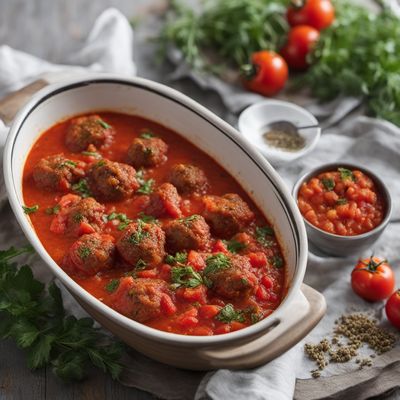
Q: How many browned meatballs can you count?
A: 13